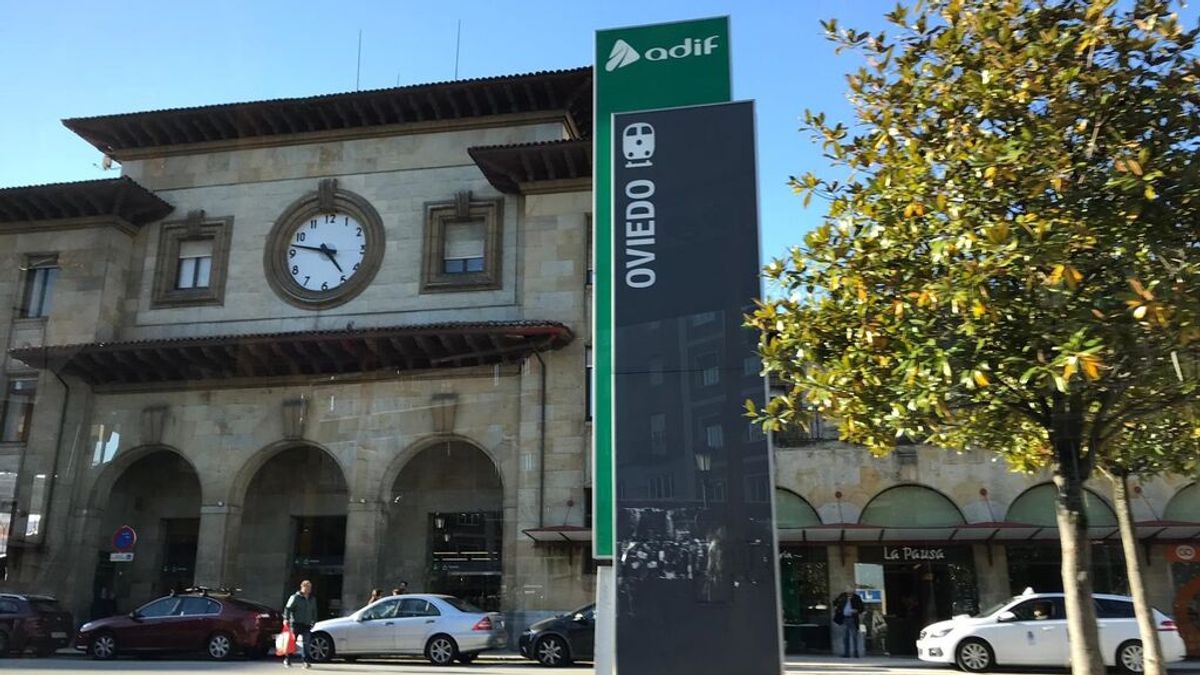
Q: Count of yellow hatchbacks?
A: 0